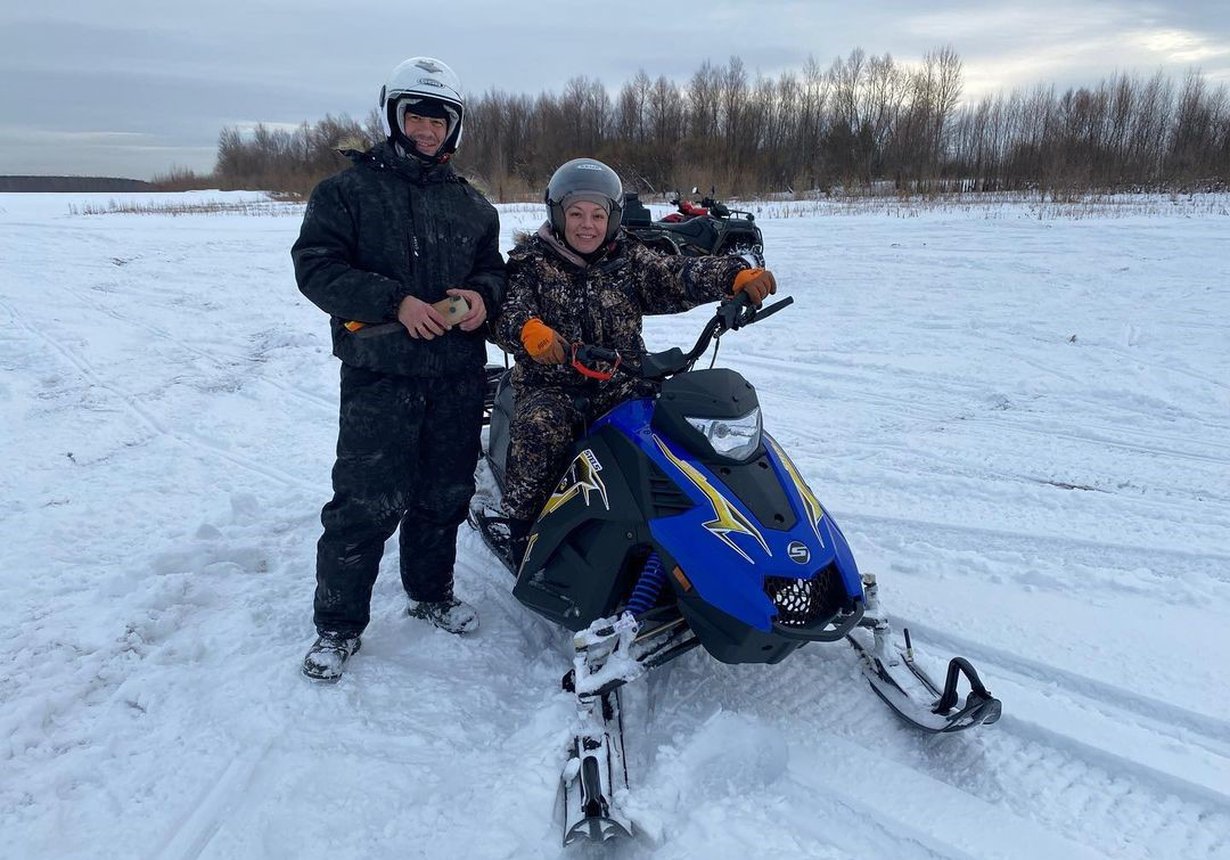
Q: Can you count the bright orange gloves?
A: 2